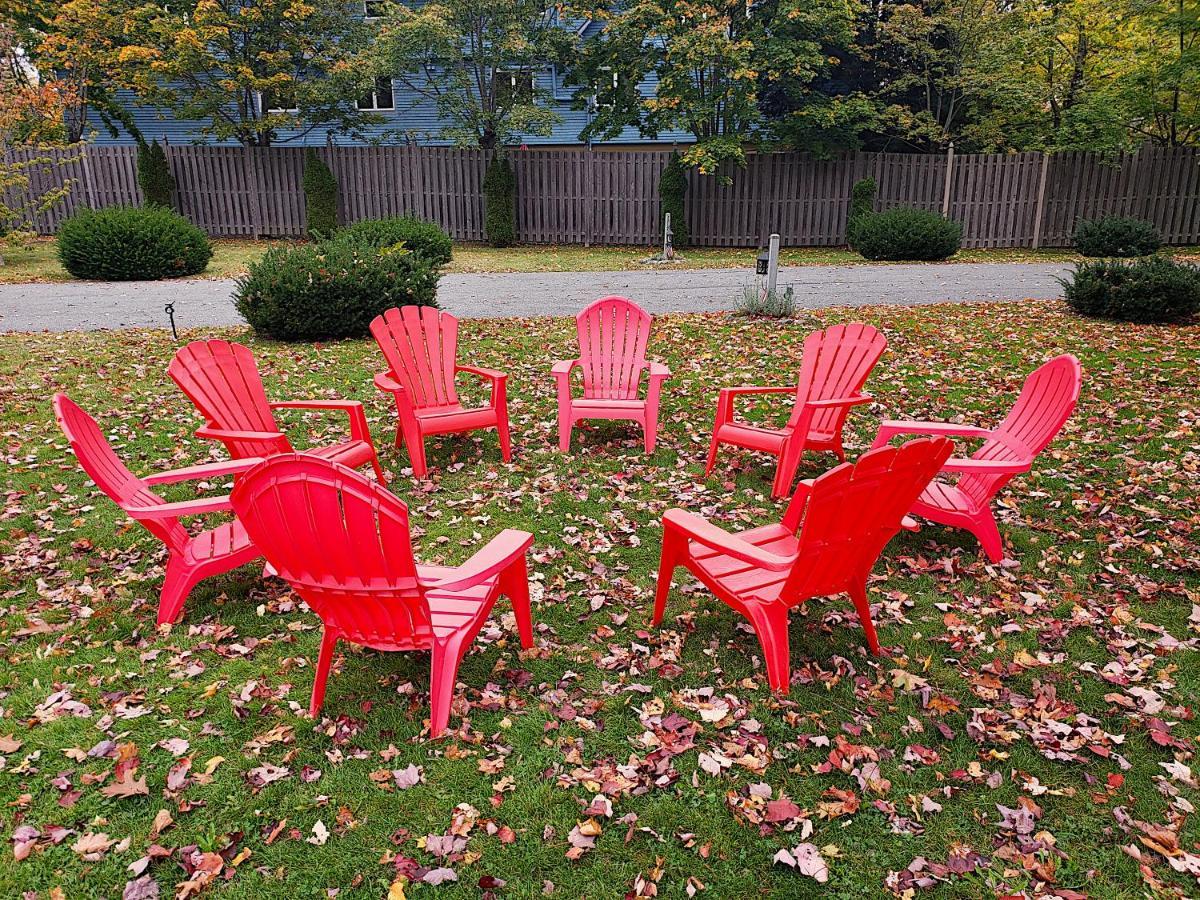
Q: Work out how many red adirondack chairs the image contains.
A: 8